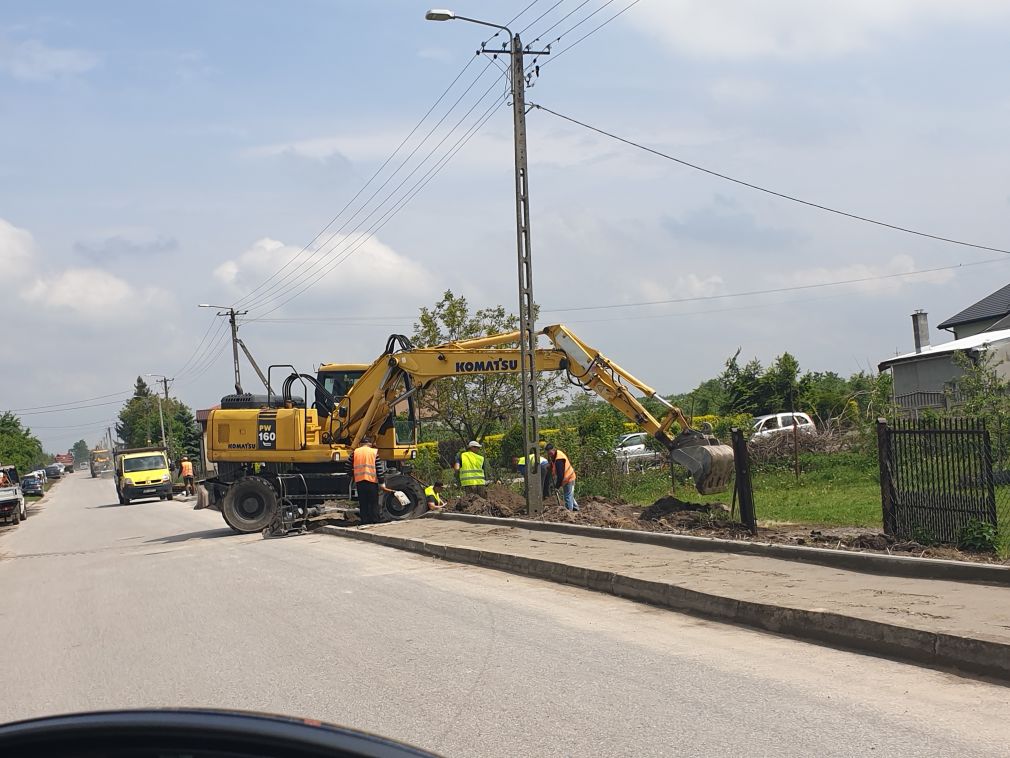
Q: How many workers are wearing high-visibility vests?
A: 6